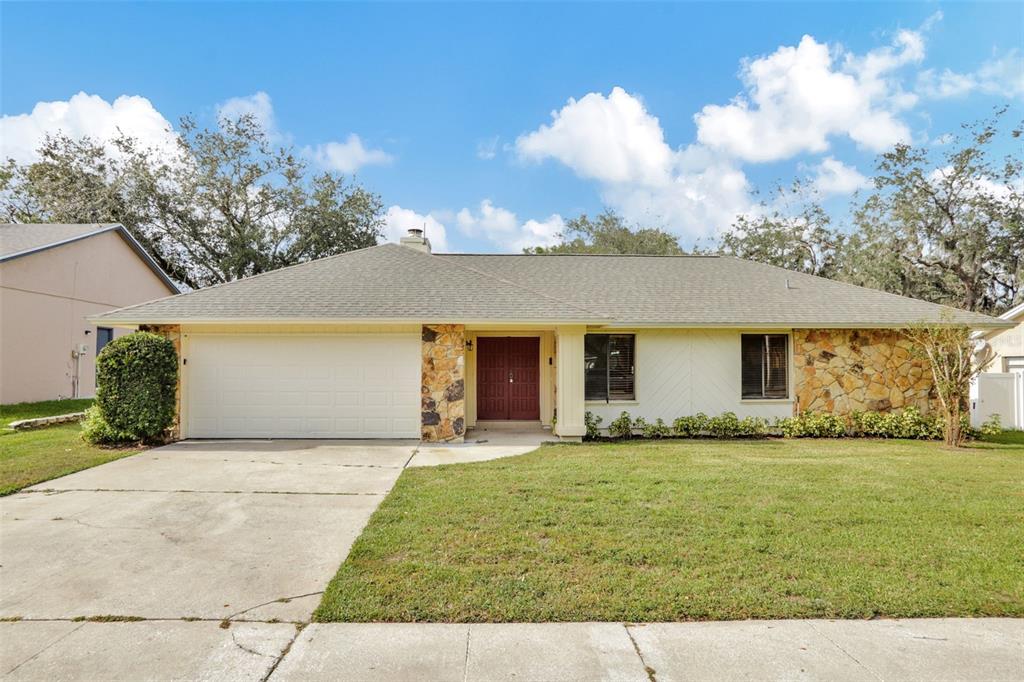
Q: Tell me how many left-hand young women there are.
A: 0